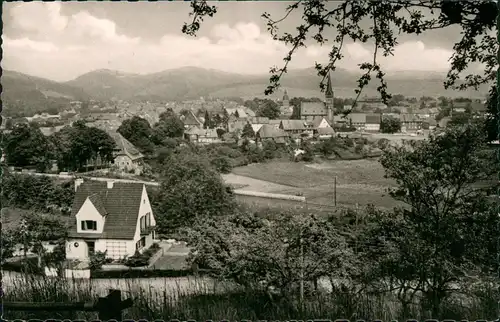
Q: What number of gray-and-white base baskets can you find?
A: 0